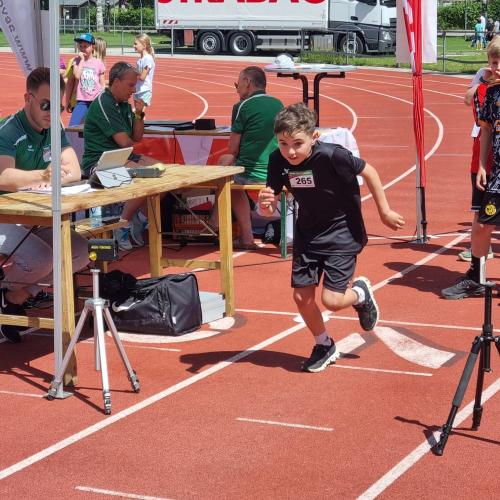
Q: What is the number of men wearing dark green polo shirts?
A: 3